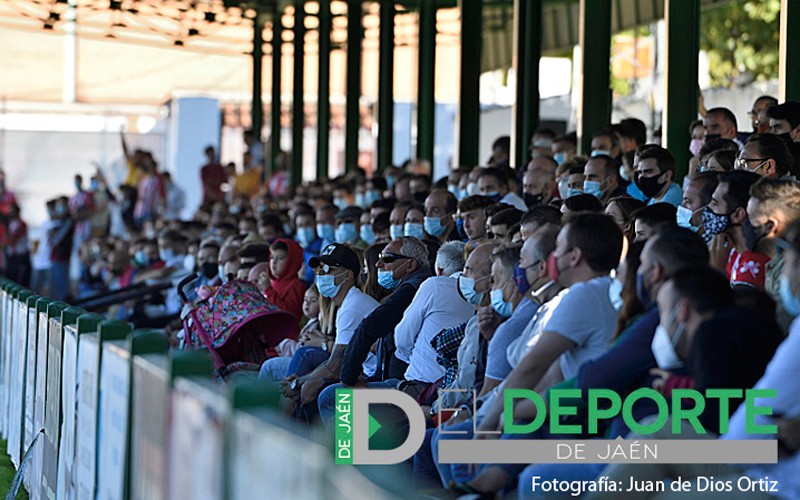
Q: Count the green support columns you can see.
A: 12